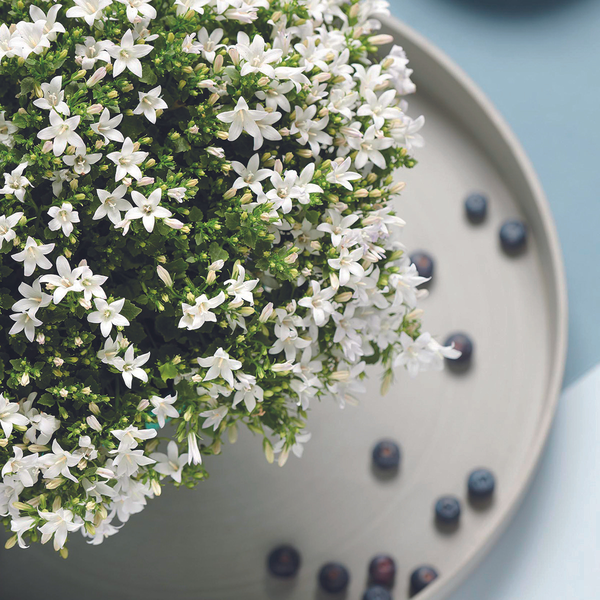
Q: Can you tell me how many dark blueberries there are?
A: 12